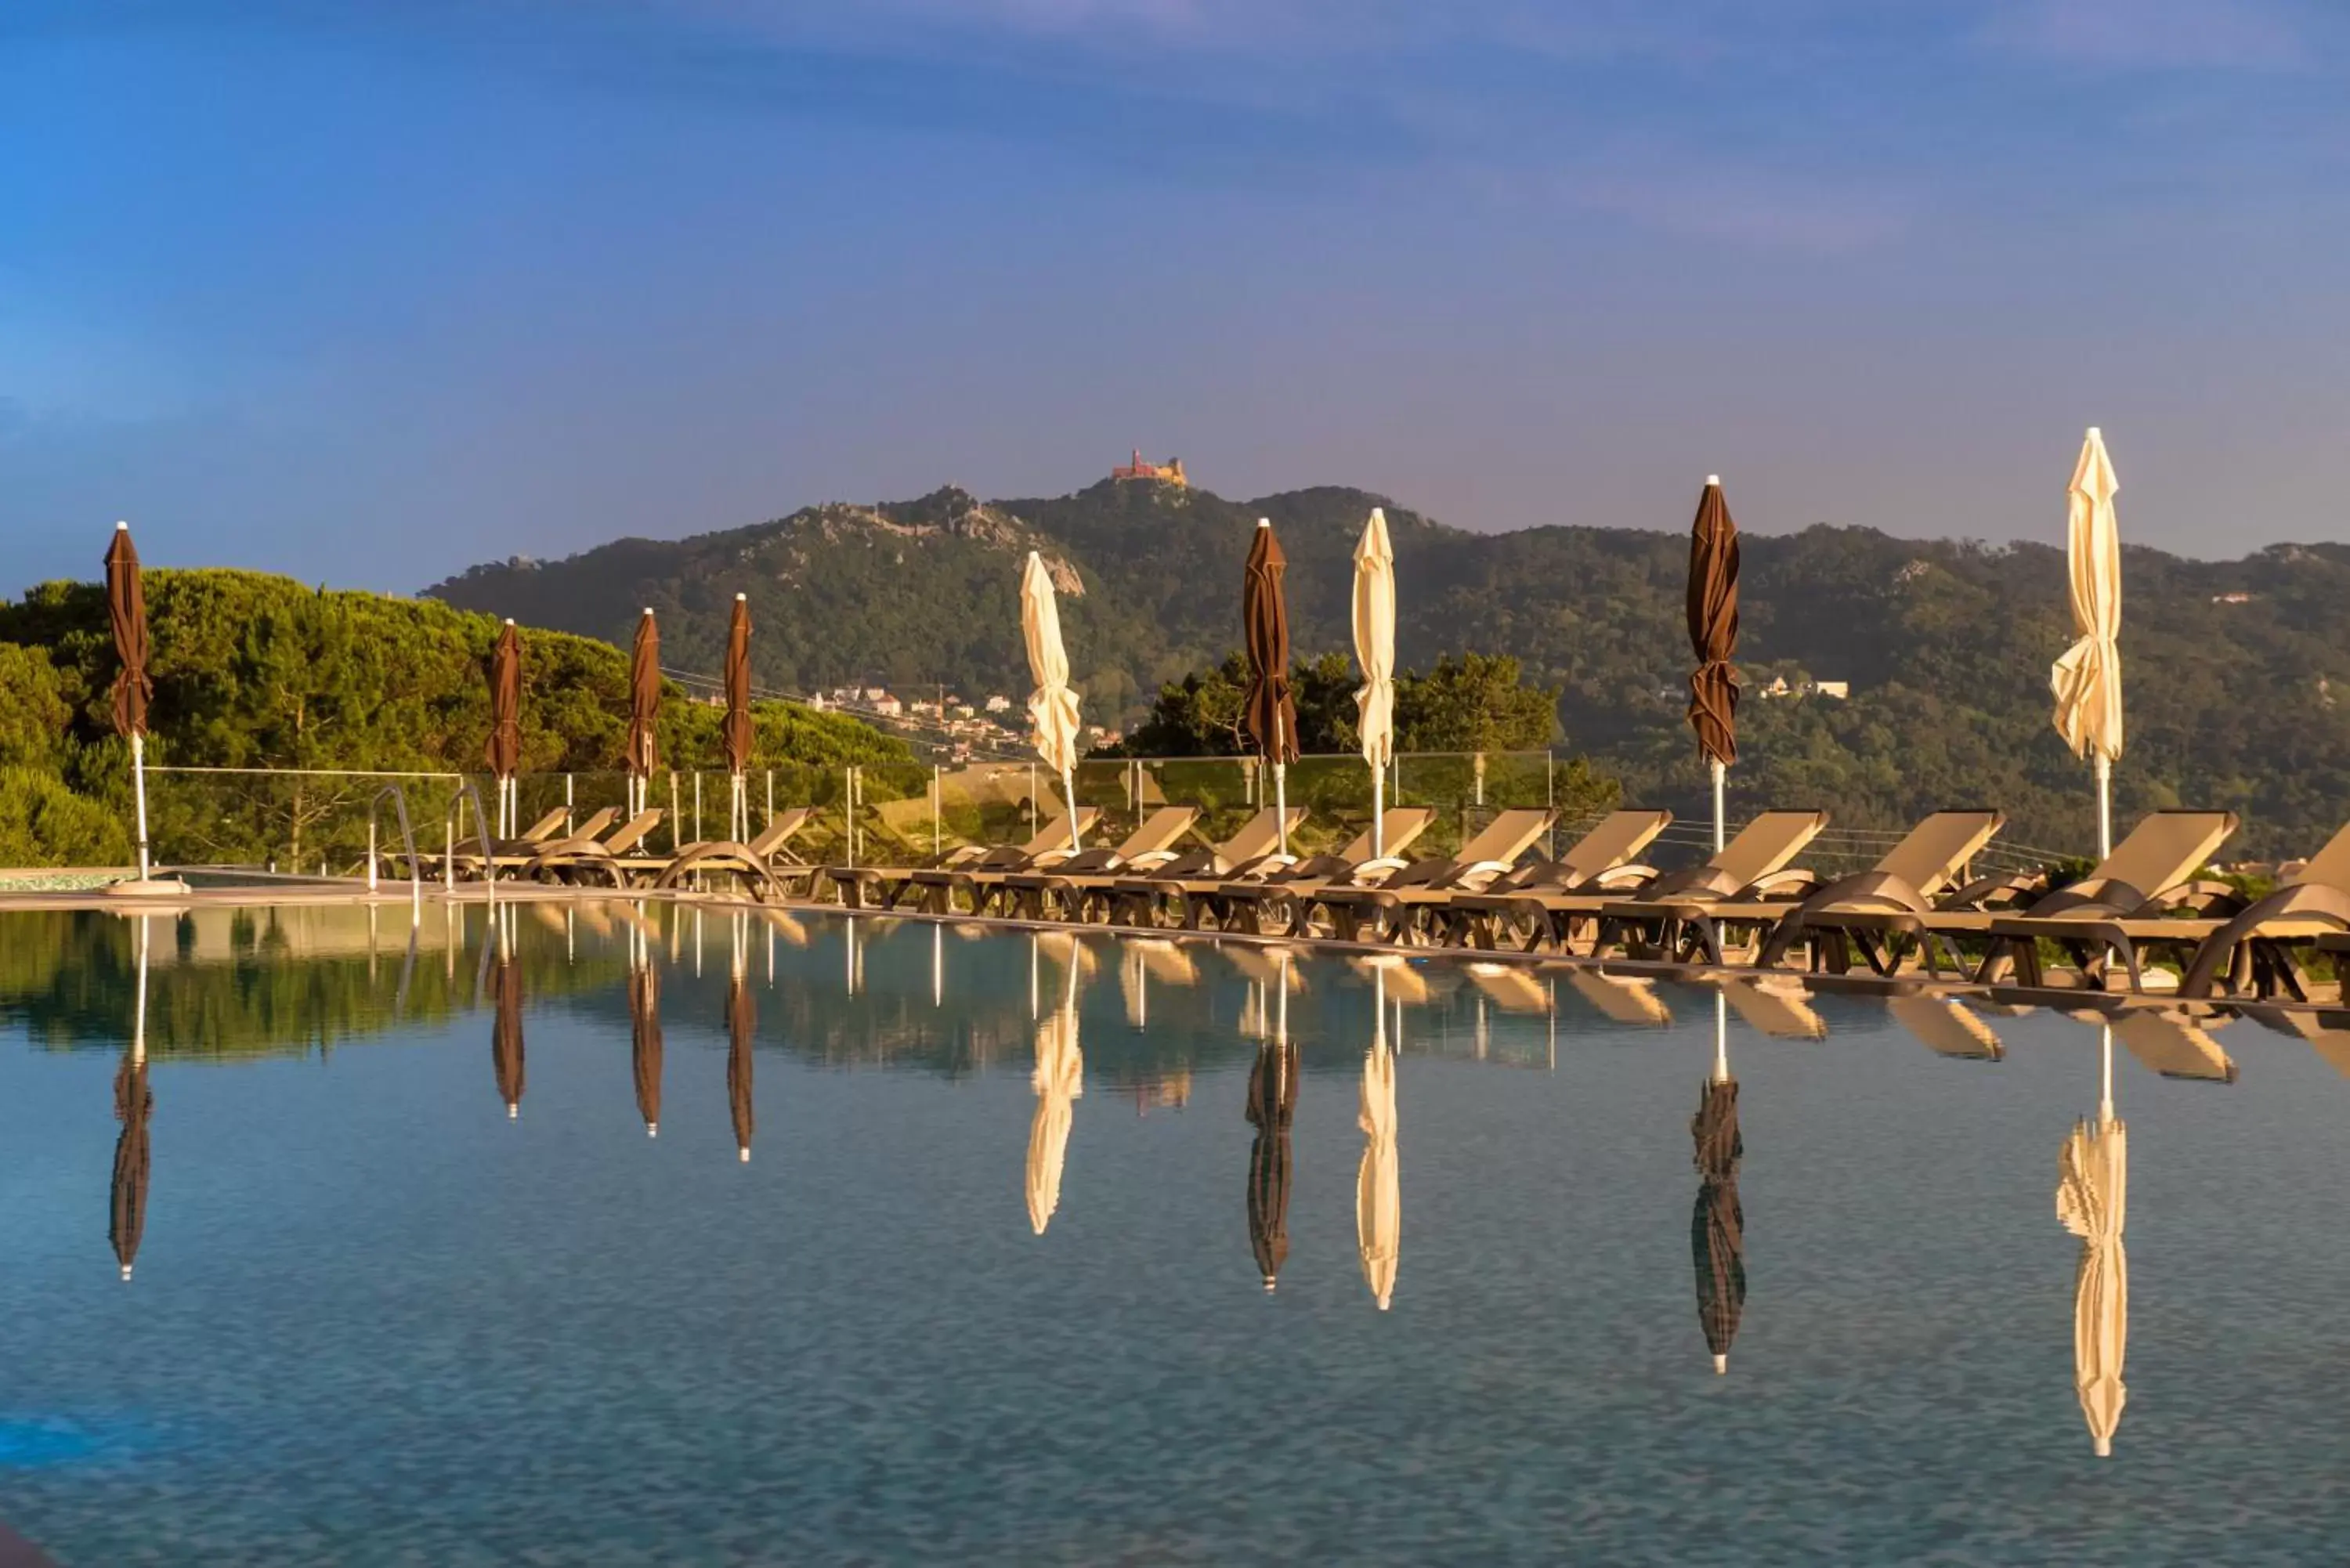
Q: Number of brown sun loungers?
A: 14